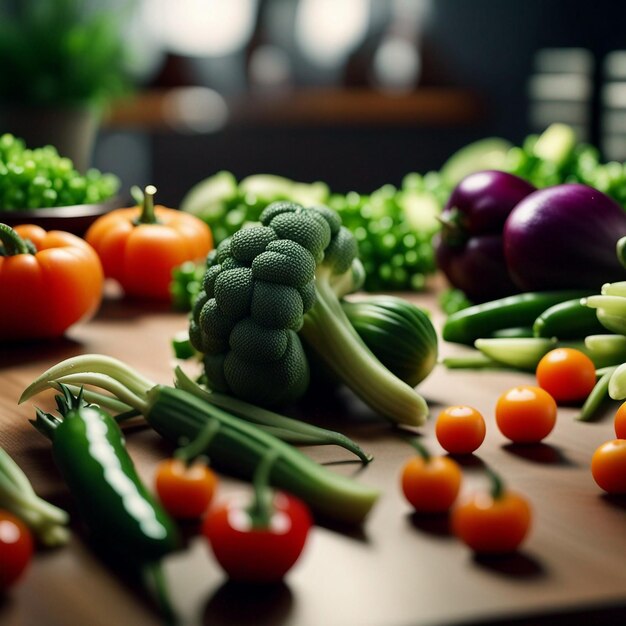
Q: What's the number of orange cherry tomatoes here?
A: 8